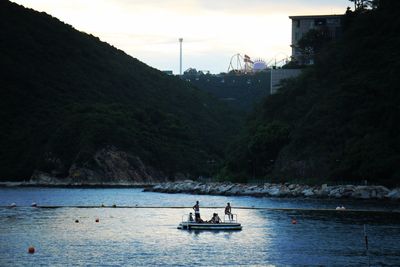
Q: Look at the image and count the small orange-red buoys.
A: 4